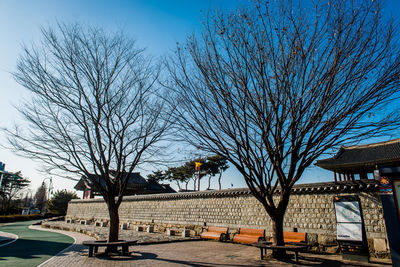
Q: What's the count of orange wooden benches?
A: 3